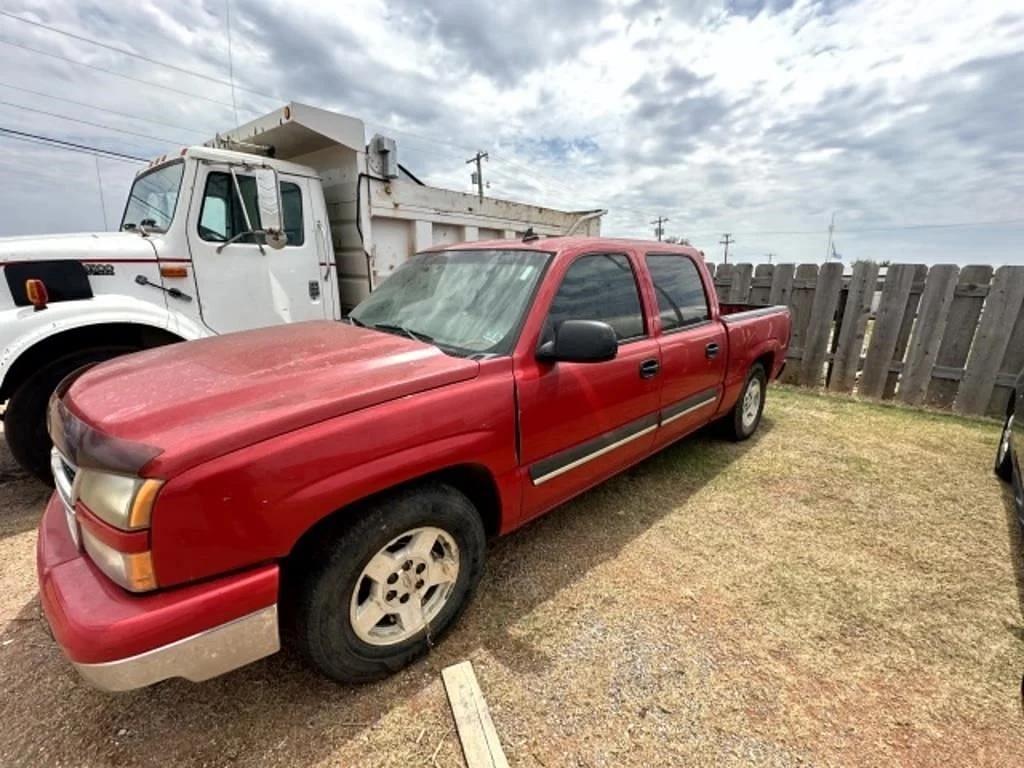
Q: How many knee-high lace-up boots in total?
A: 0